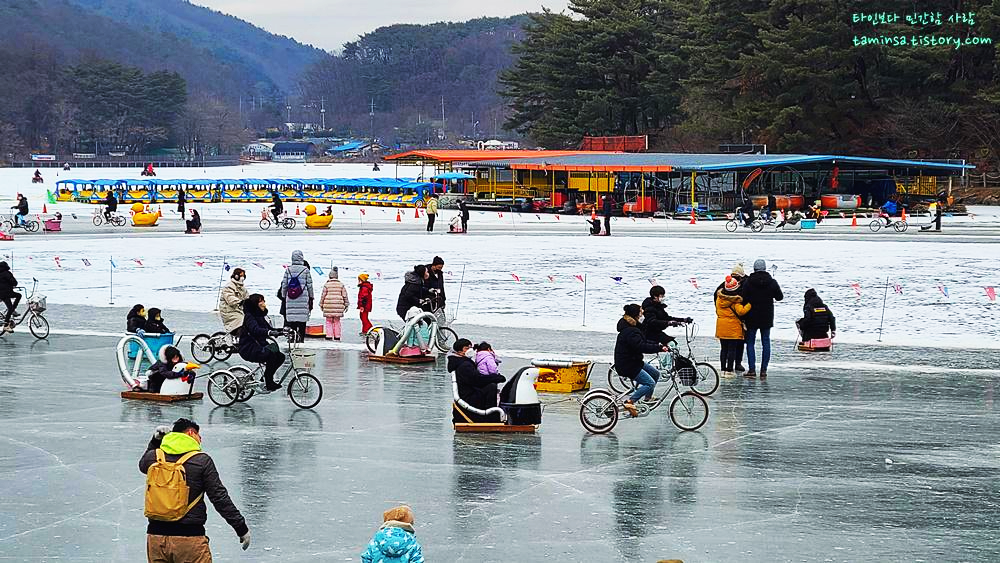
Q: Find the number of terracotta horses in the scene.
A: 0